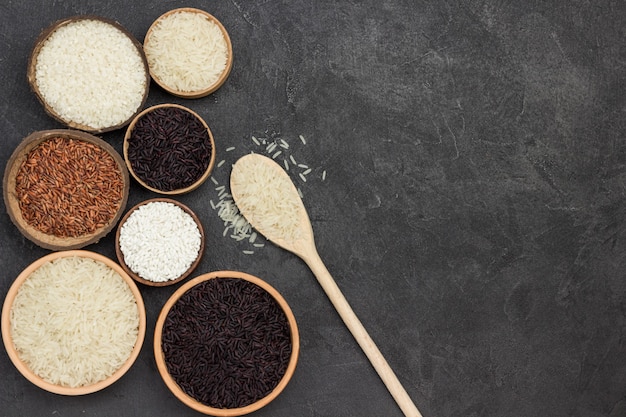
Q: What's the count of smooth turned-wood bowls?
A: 5